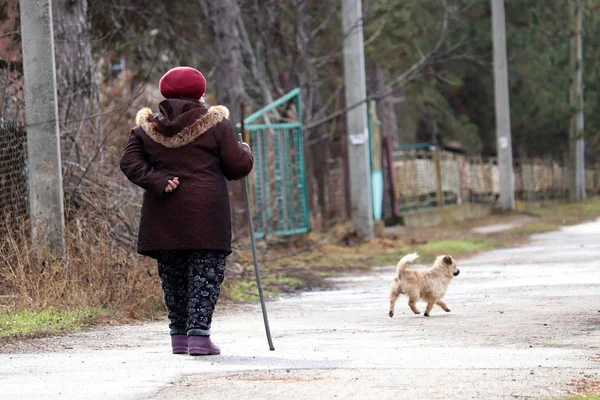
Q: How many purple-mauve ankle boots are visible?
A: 2